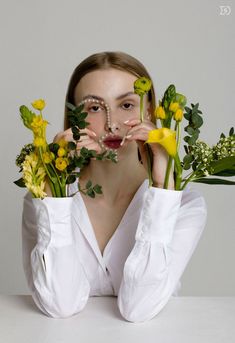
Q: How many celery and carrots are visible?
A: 0